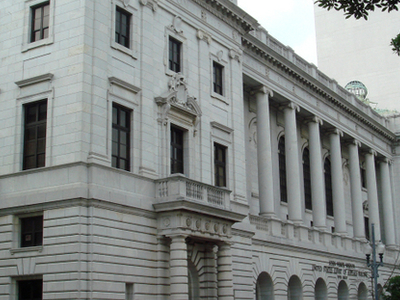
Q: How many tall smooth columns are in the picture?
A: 7